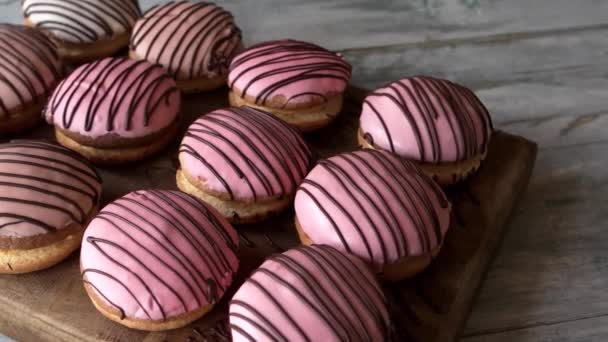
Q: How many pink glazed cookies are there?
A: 7